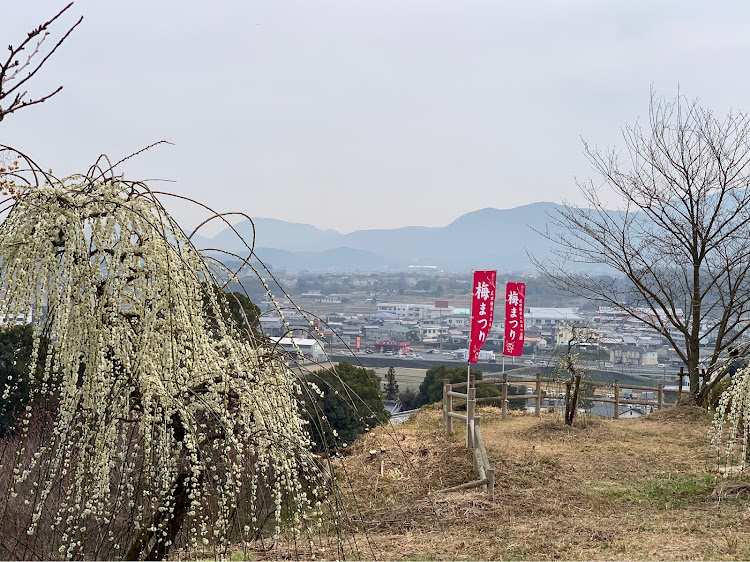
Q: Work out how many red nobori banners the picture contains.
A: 2